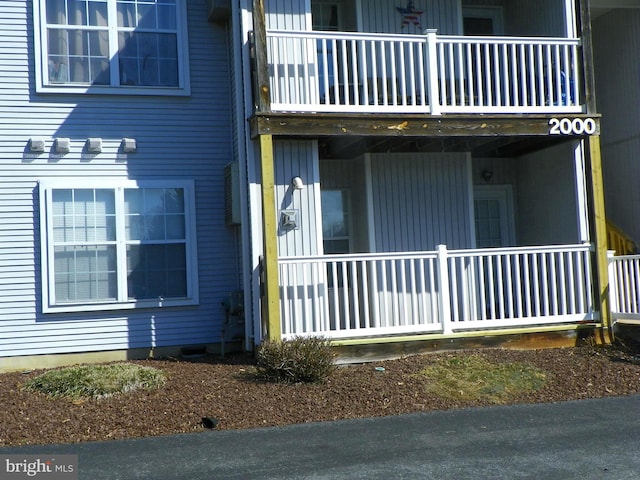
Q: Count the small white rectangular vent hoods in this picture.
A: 4